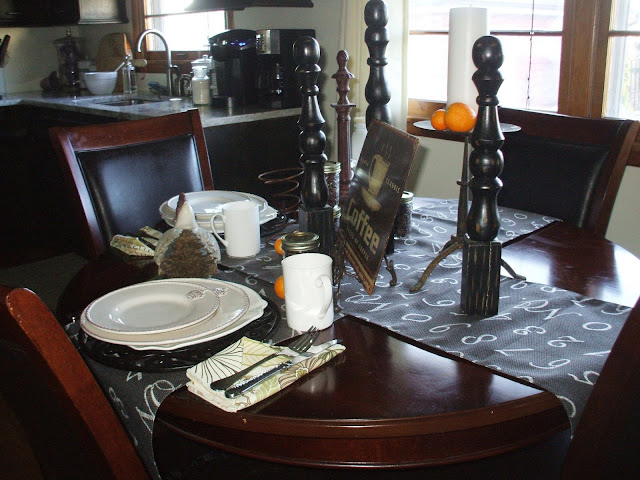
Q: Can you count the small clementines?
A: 4